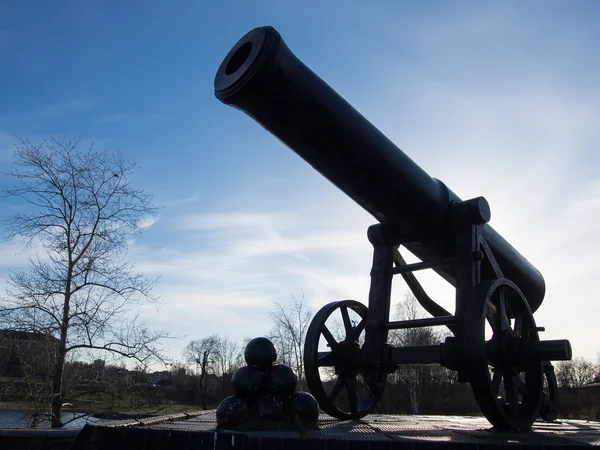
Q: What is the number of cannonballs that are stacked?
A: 6